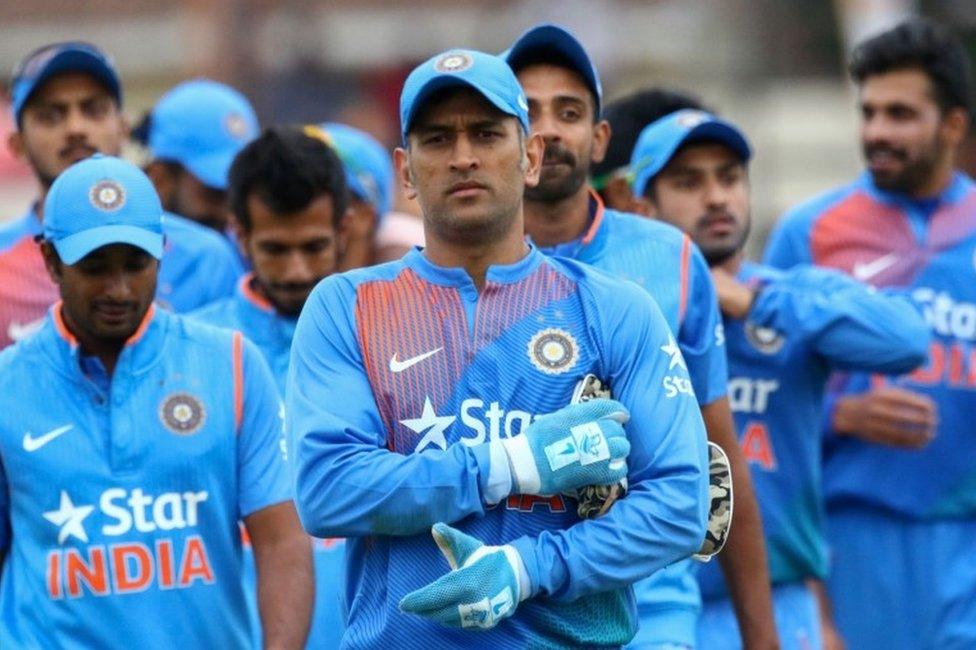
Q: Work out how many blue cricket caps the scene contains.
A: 7